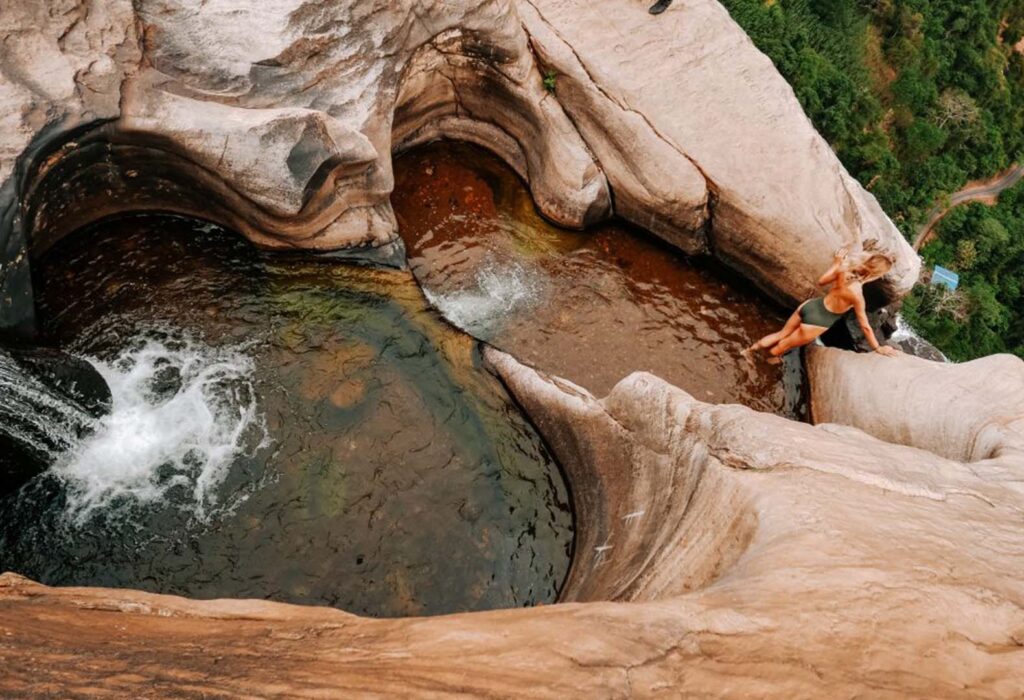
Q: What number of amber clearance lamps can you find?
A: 0